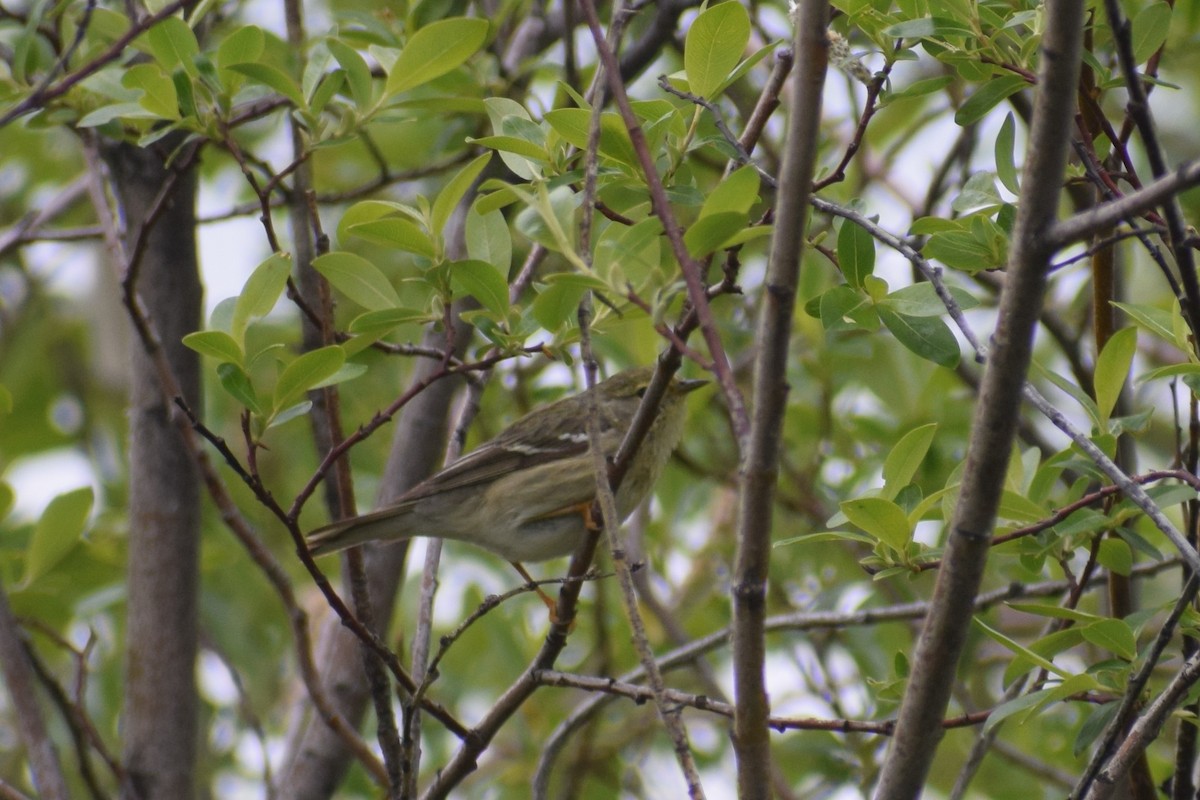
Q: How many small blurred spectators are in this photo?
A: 0